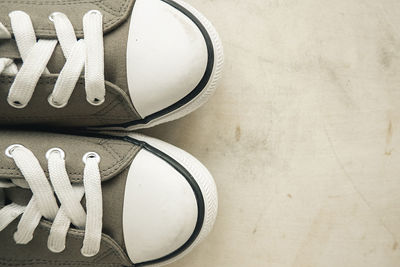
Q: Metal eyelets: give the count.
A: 12